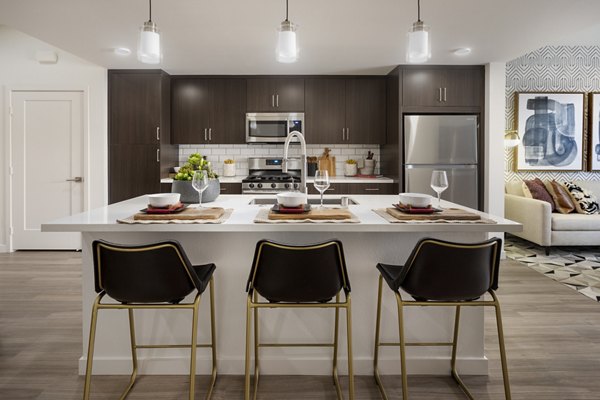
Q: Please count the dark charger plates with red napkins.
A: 3